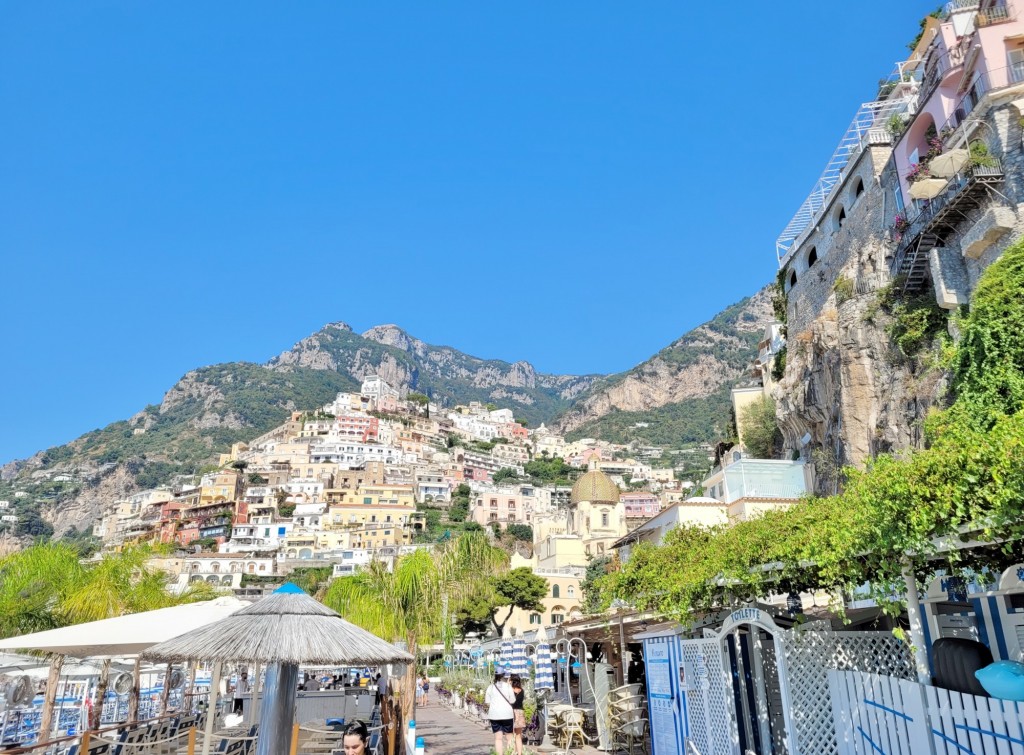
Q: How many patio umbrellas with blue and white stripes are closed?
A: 3